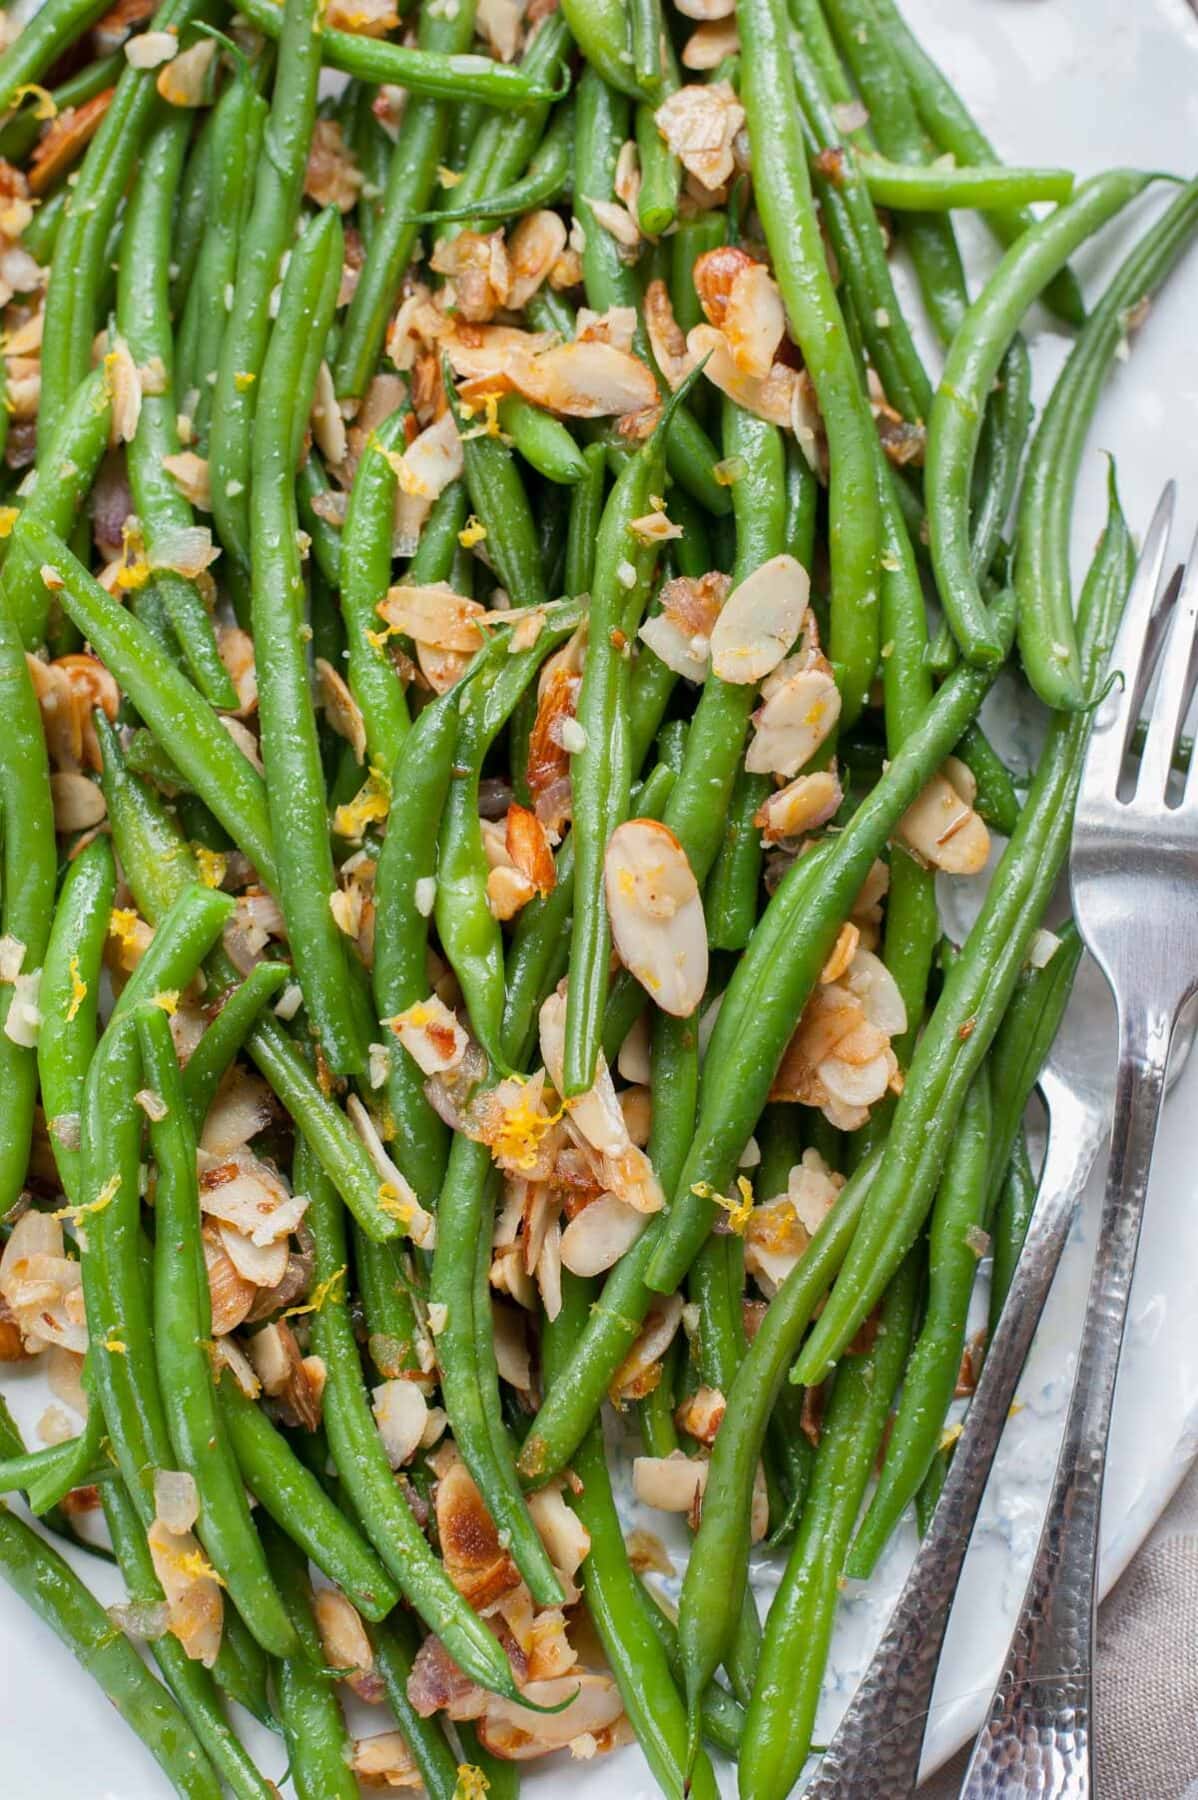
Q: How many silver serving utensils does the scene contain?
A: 2